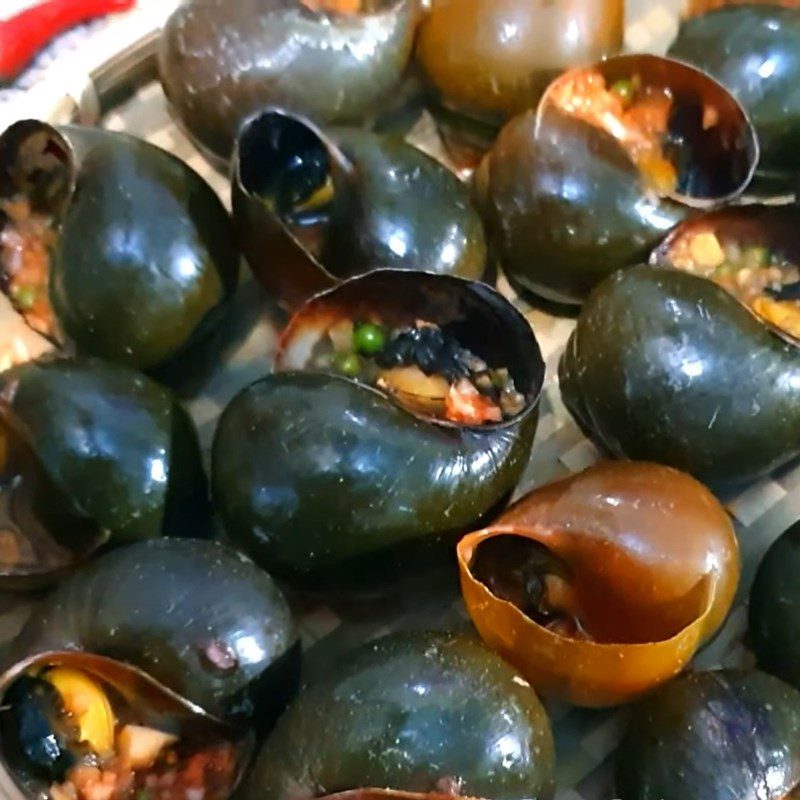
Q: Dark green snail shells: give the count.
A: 12